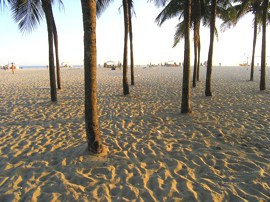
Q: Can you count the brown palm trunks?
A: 11